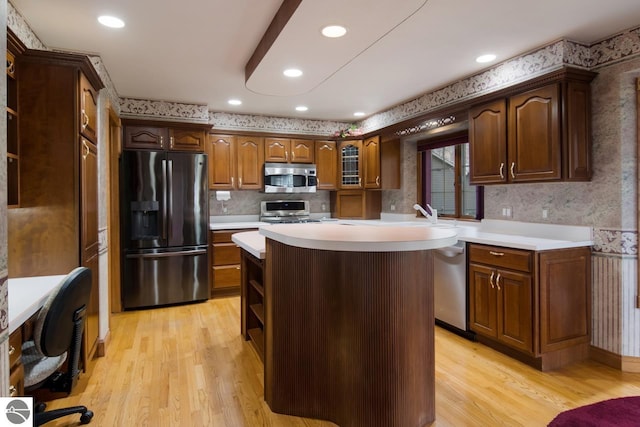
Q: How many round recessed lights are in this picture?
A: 7